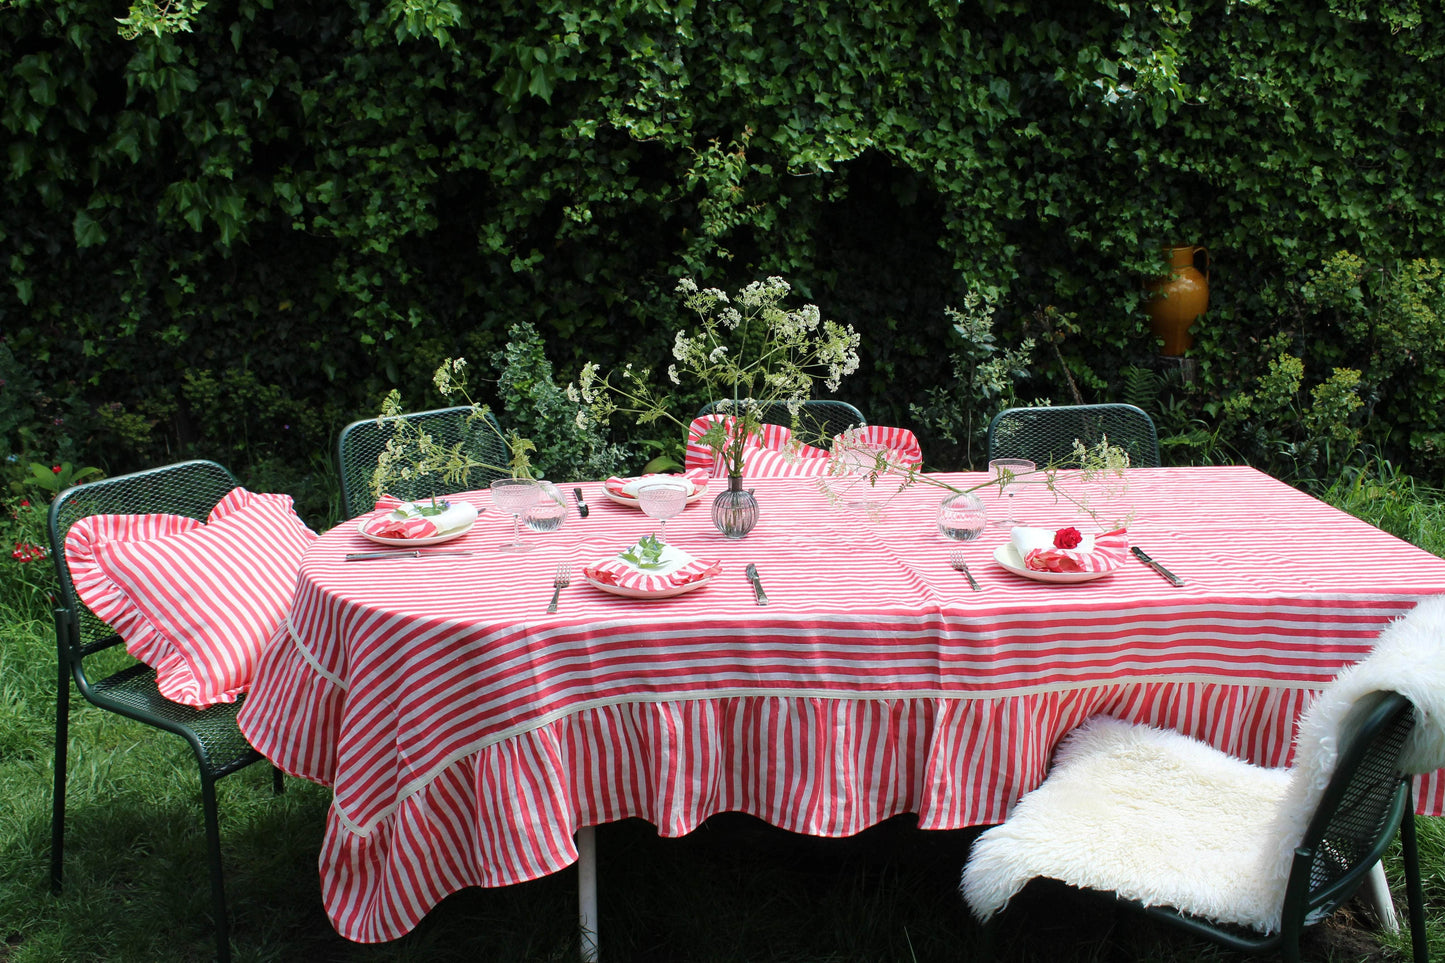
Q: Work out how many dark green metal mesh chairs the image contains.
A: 5